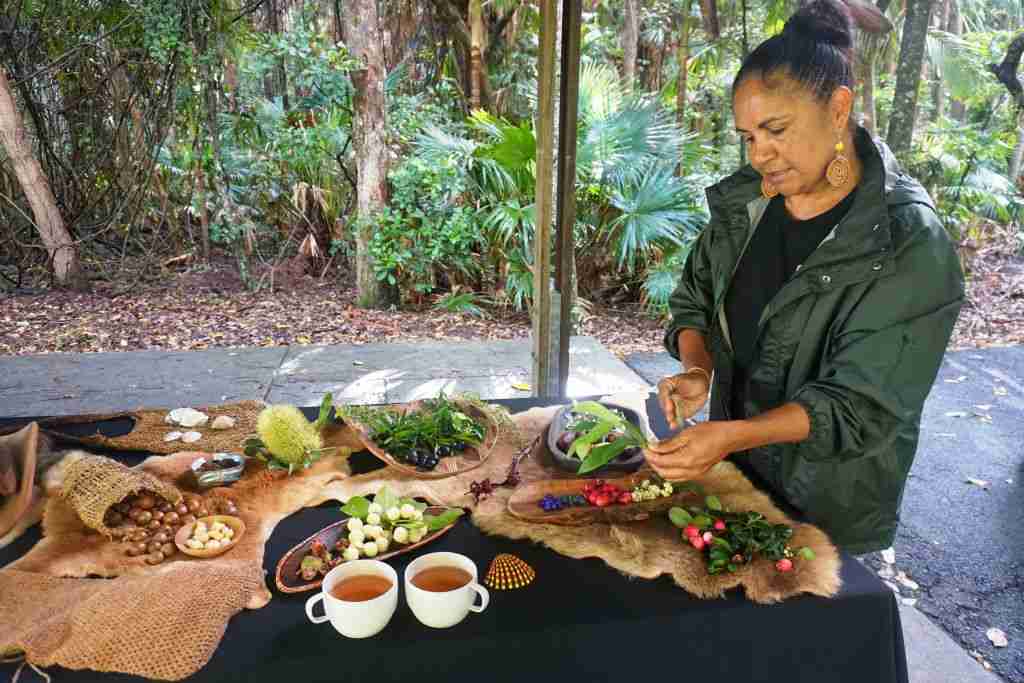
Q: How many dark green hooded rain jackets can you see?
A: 1